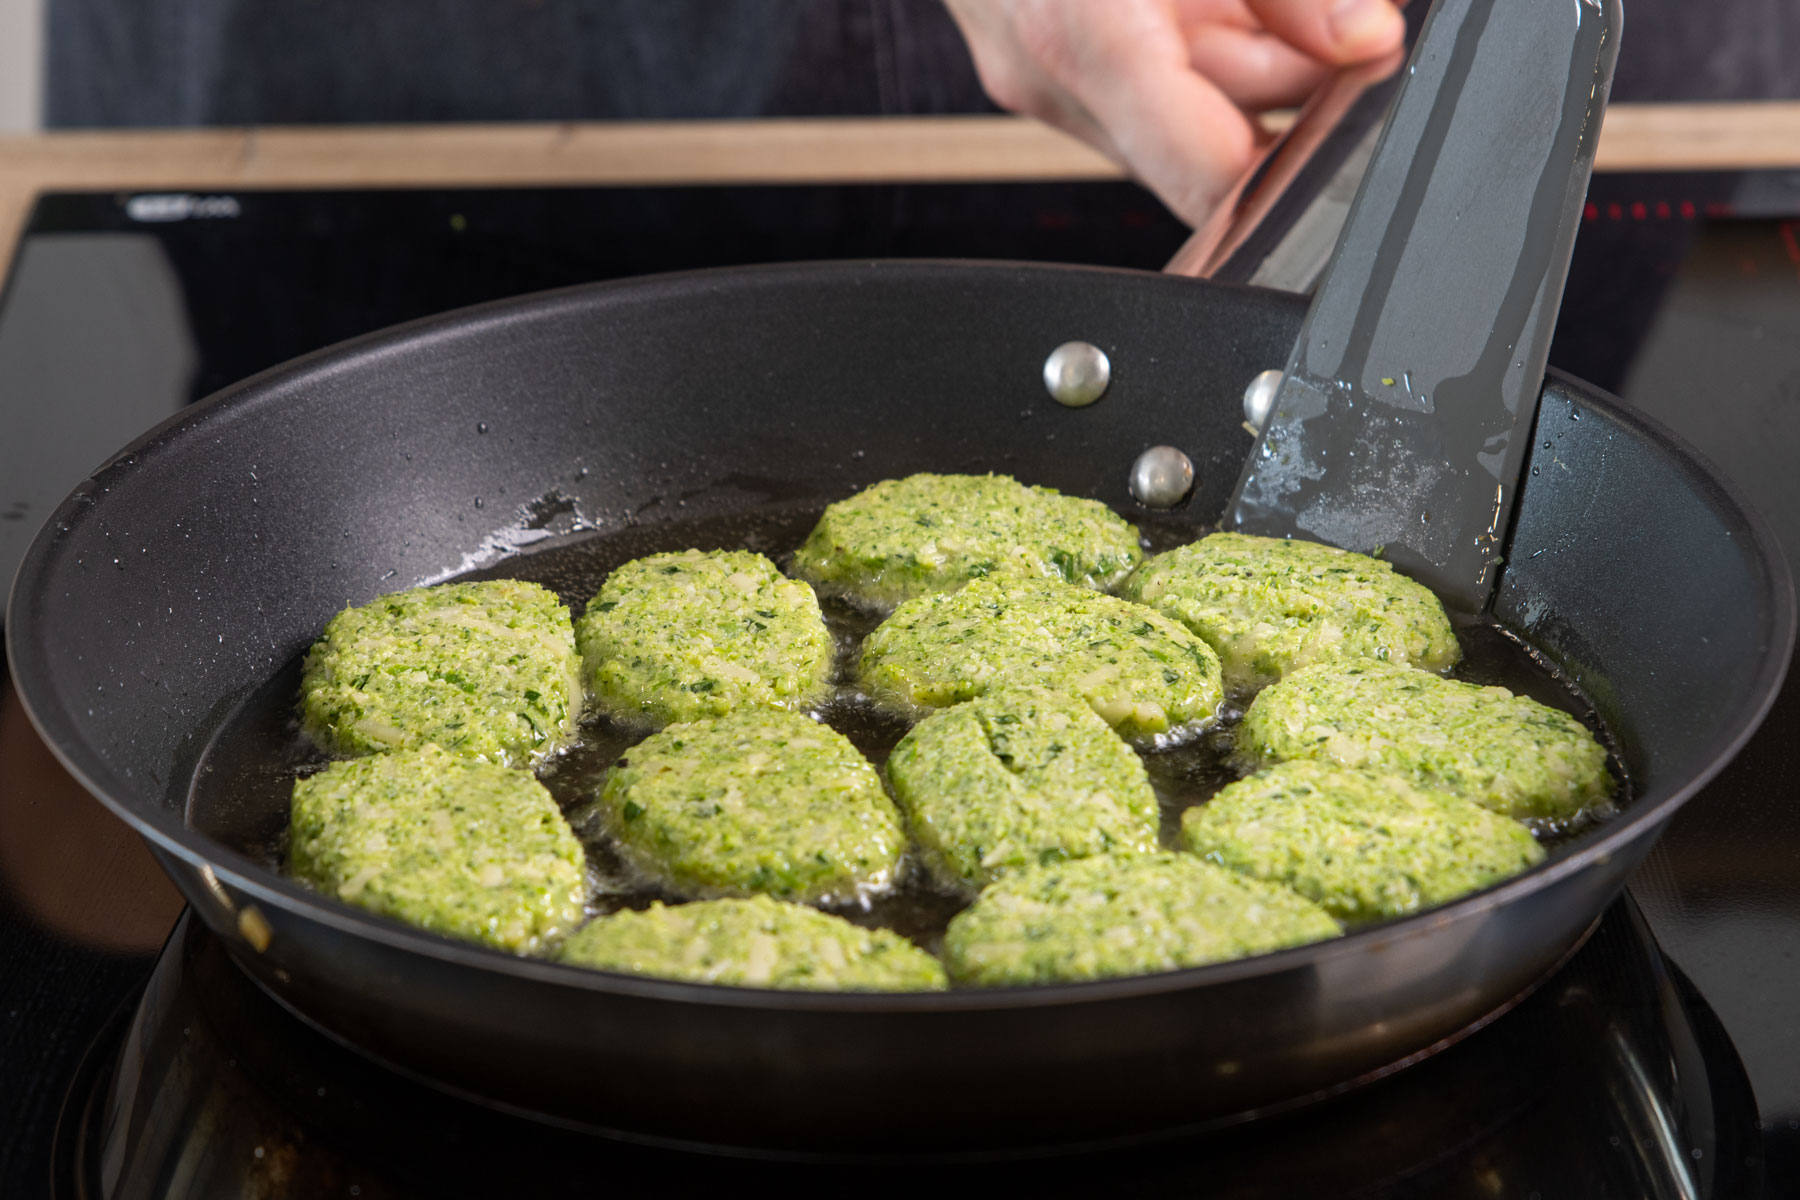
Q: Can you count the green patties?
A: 12